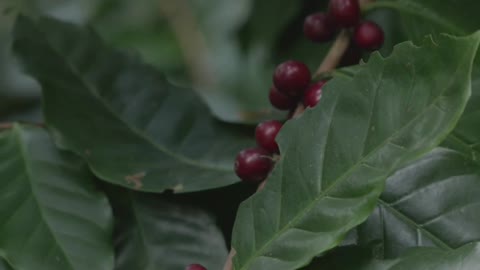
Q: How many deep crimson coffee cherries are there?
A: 9